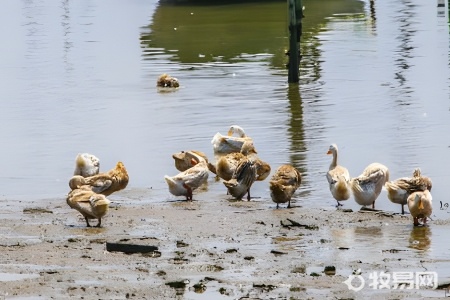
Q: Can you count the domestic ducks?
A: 14